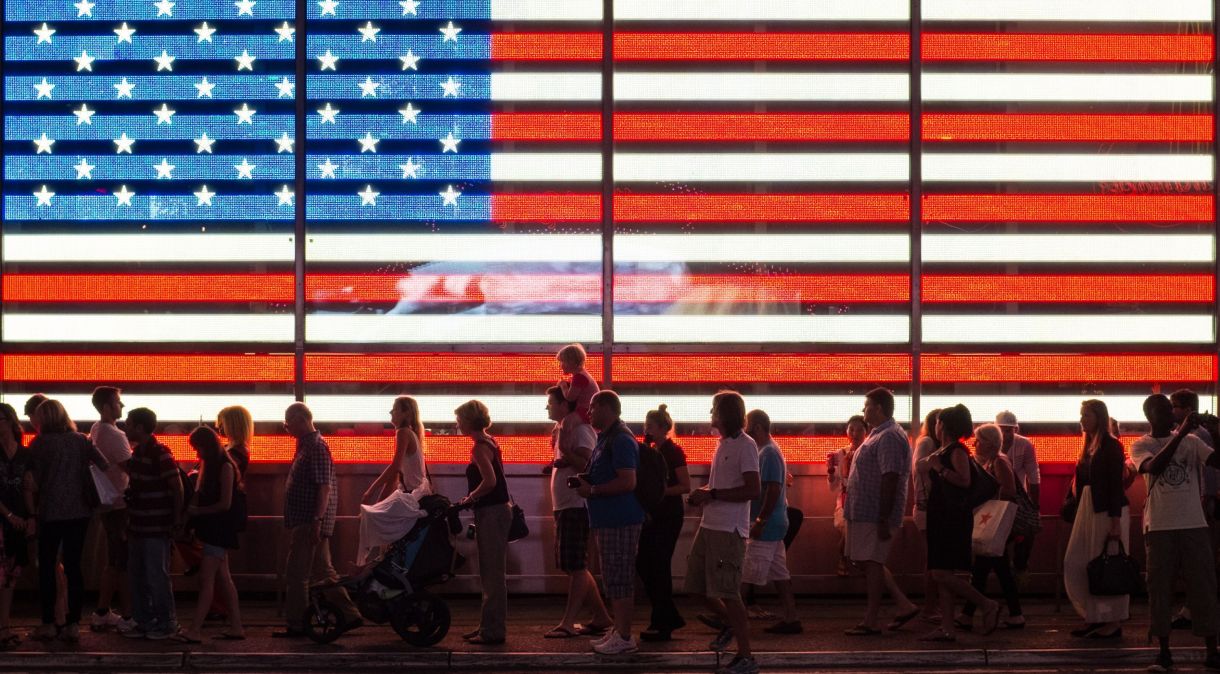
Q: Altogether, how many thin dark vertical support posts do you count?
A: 3